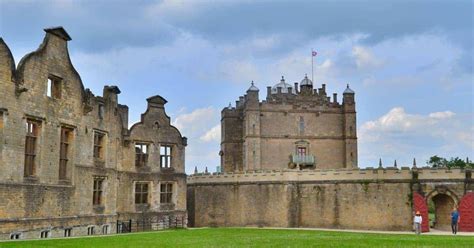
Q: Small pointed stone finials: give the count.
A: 6